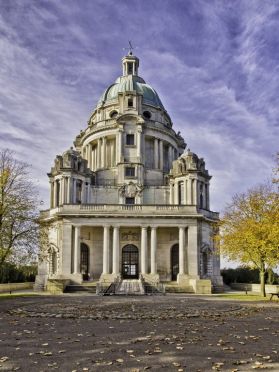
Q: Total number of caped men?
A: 0